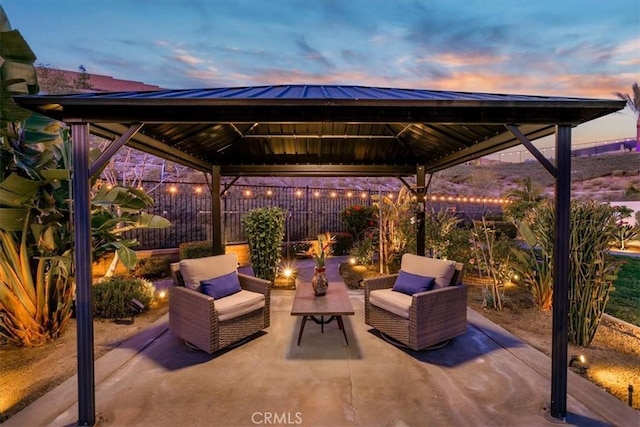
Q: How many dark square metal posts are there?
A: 4